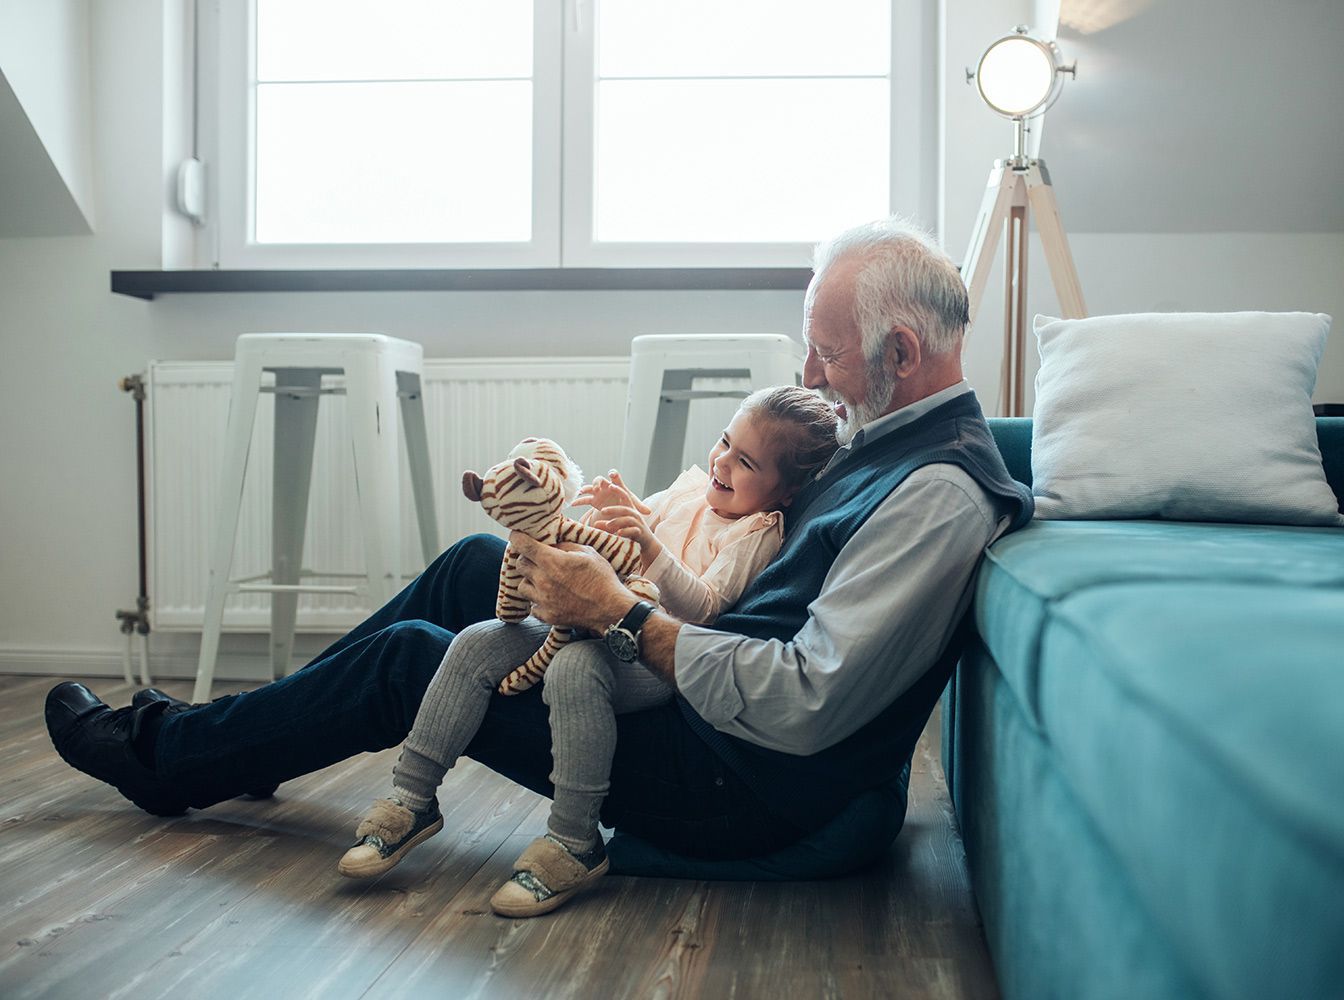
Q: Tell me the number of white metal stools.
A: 2